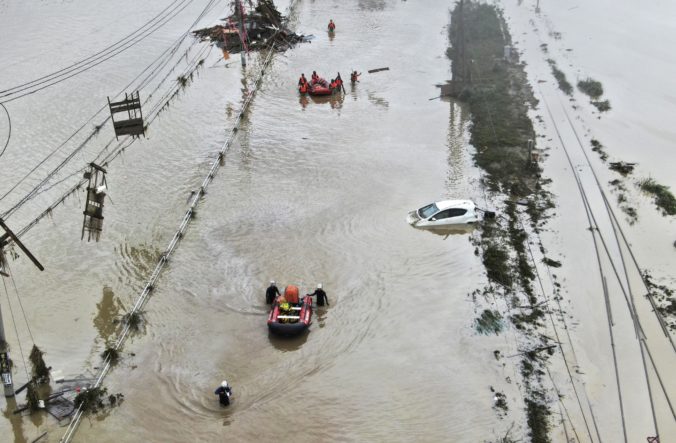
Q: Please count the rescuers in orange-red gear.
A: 7